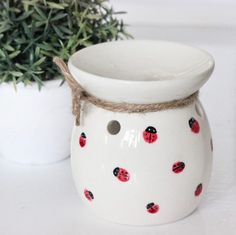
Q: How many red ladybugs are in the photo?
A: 8